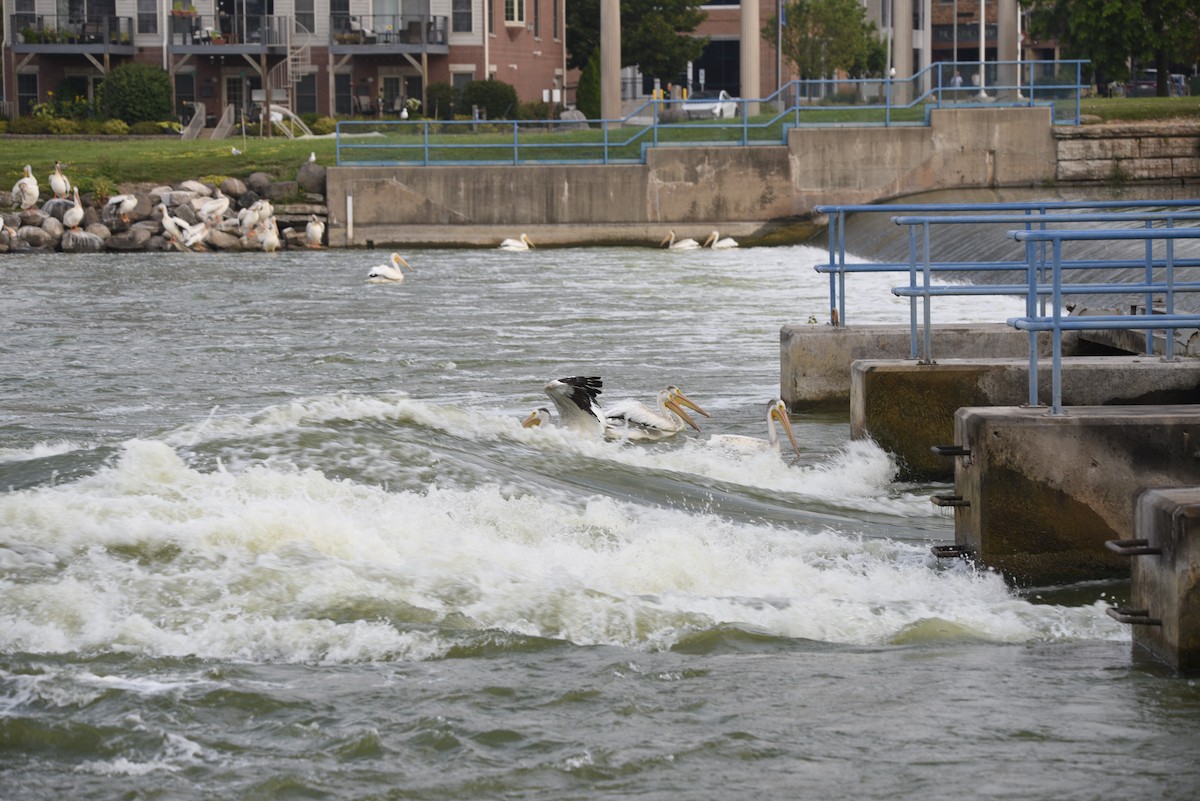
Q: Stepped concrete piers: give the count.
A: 4